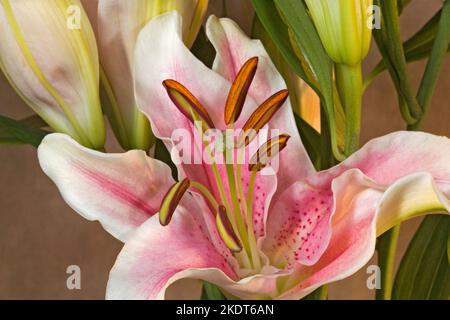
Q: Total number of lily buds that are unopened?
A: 3